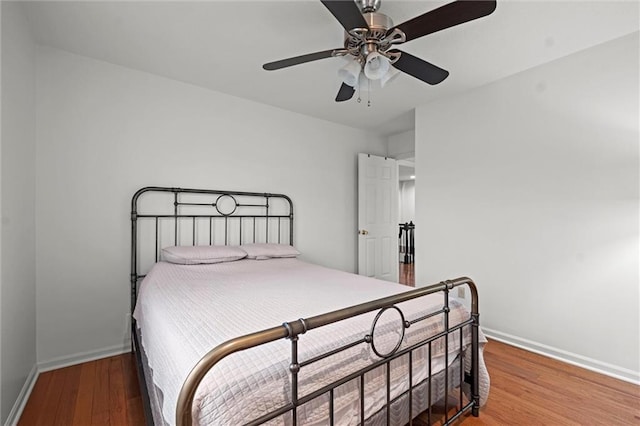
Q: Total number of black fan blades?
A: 5